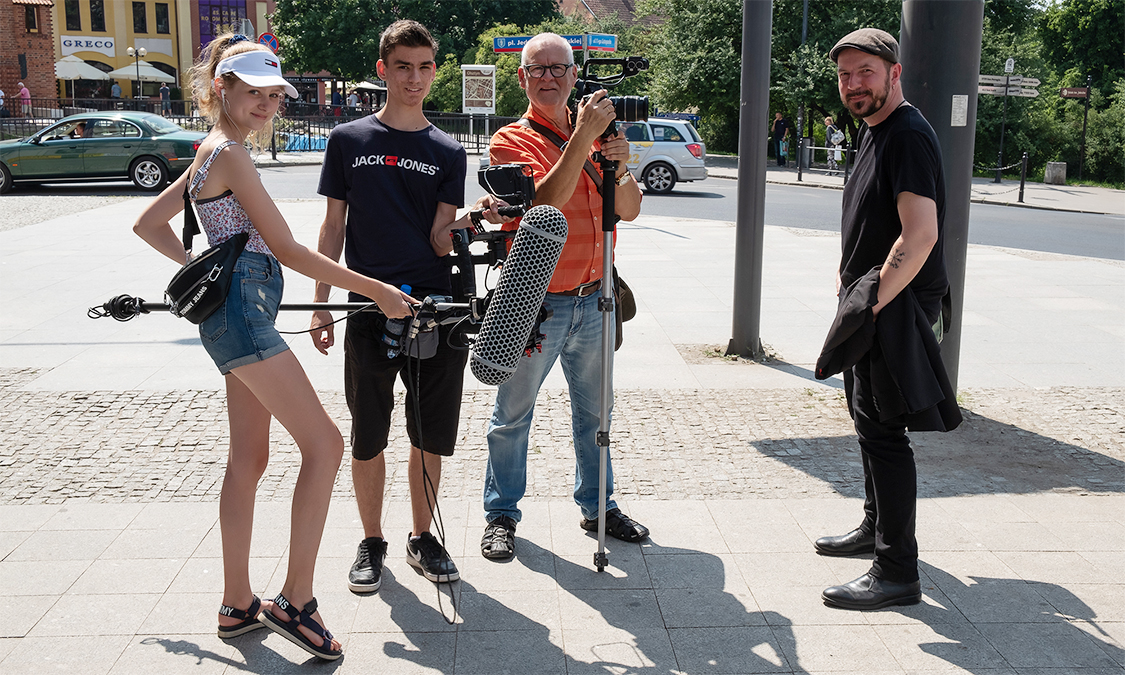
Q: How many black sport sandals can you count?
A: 4